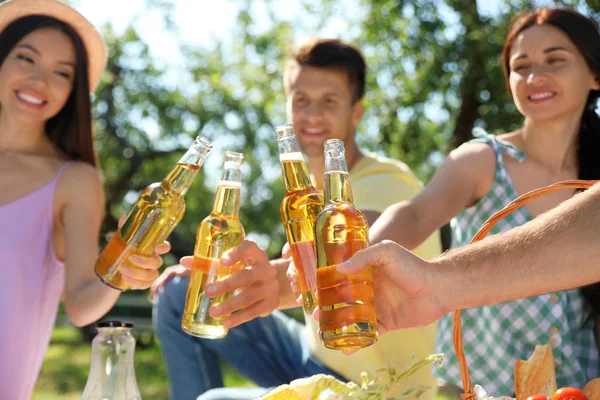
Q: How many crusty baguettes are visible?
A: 1